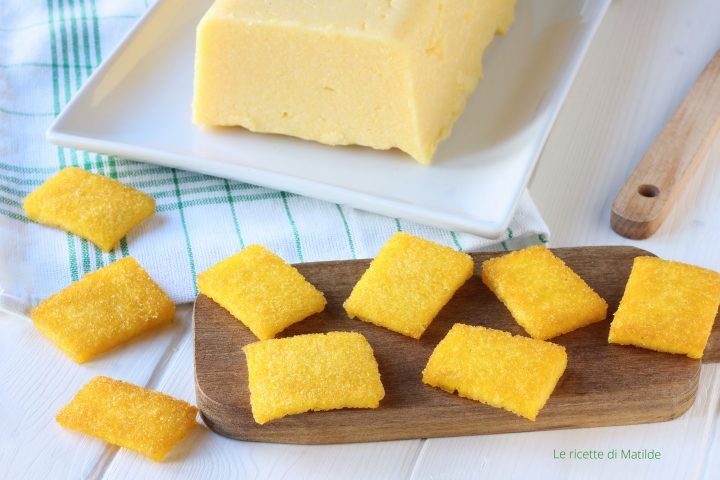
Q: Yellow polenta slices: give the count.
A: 9